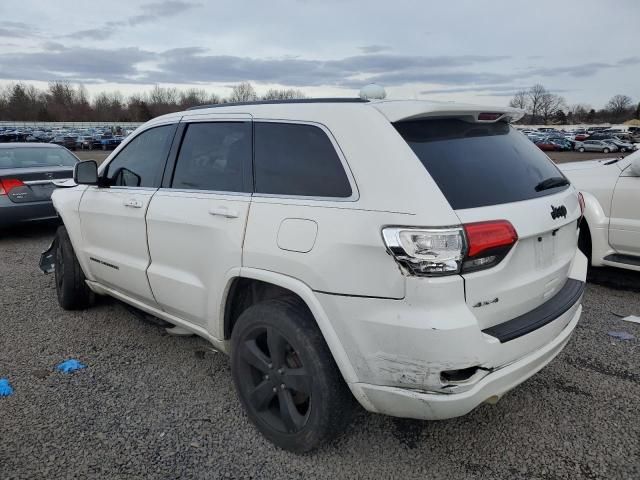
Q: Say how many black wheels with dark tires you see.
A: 2